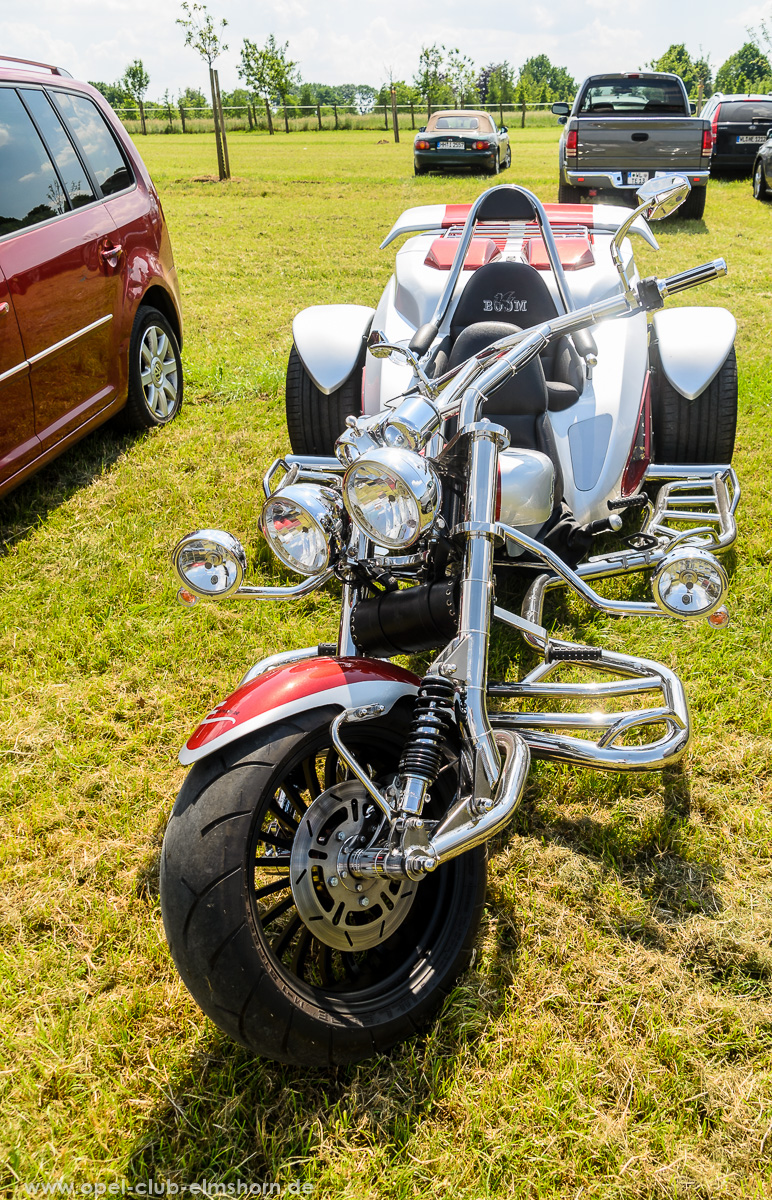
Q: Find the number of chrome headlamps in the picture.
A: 4